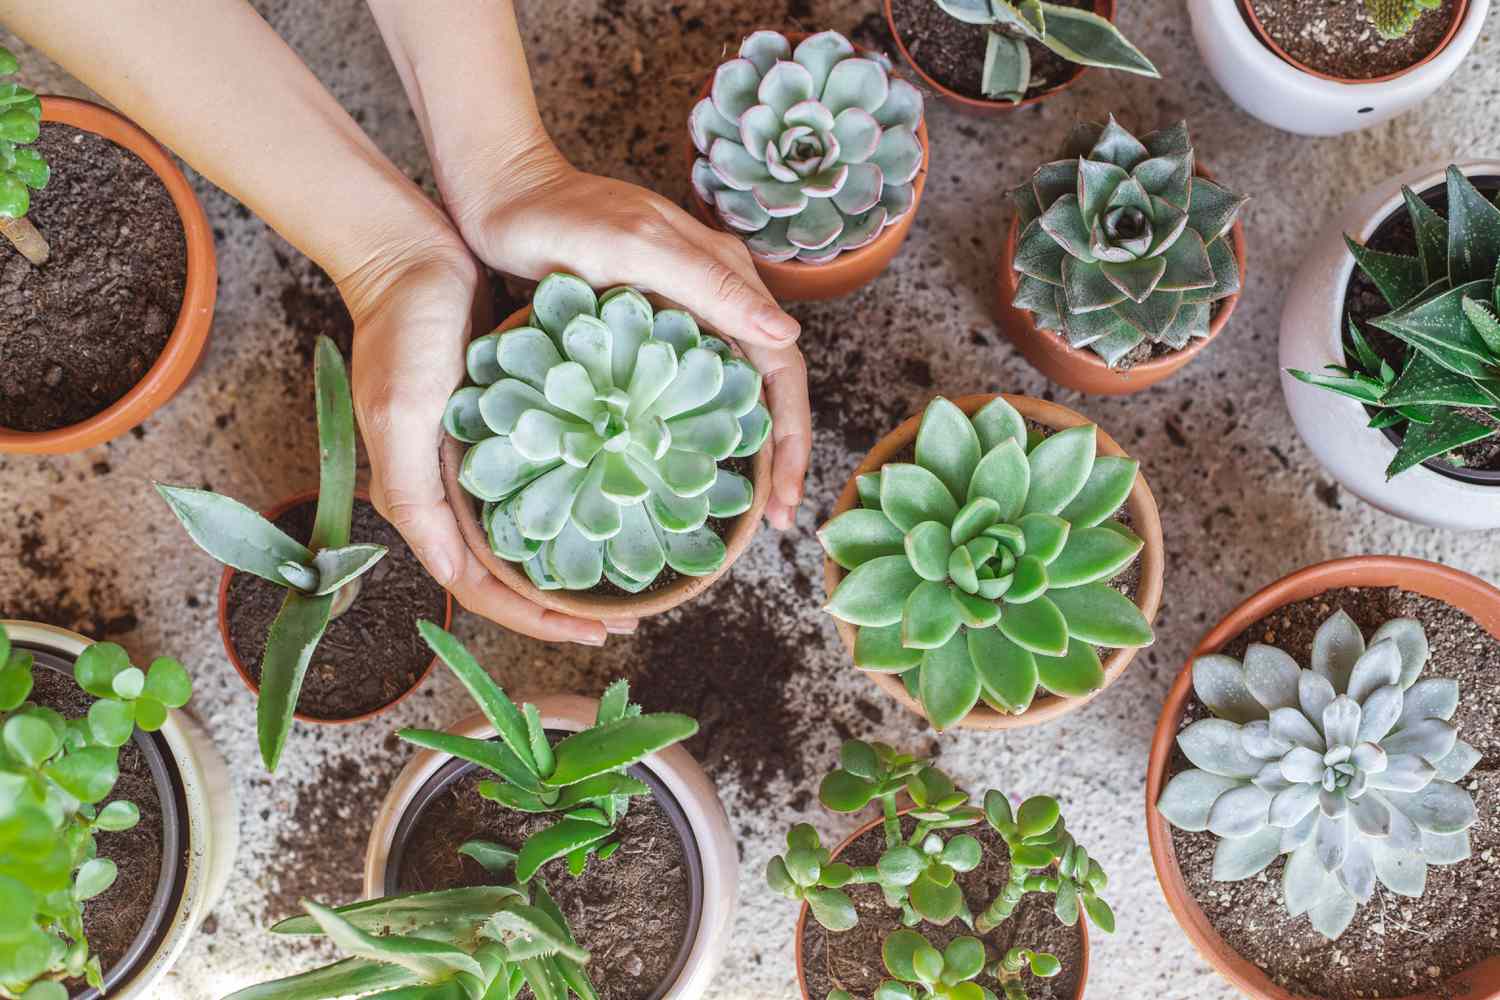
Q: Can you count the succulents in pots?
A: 13